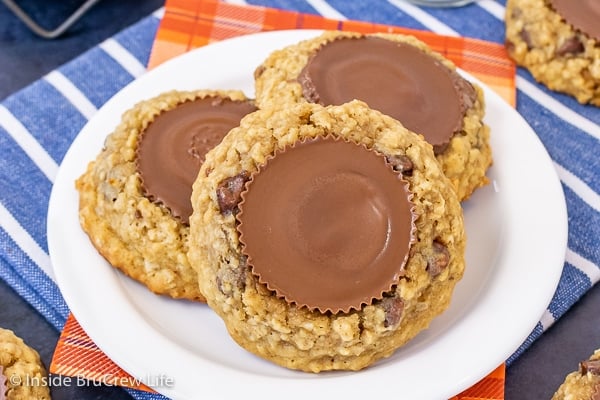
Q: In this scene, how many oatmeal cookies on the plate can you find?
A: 3